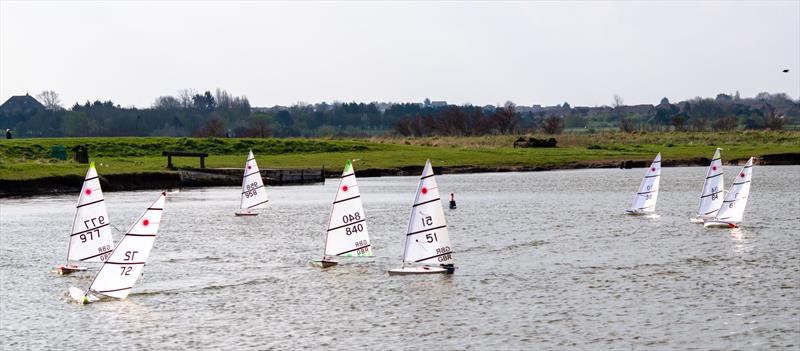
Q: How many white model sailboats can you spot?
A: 8